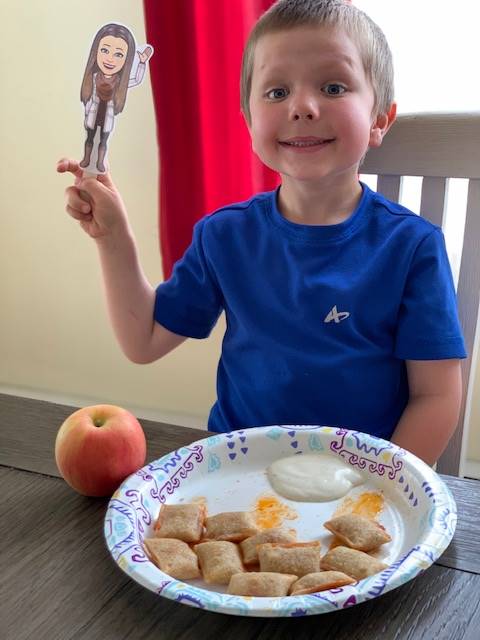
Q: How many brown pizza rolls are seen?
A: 10